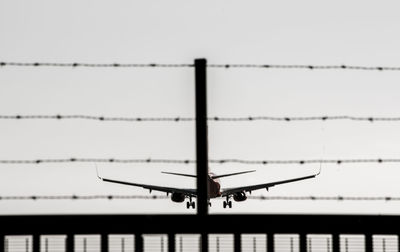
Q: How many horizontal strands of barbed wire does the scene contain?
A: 4